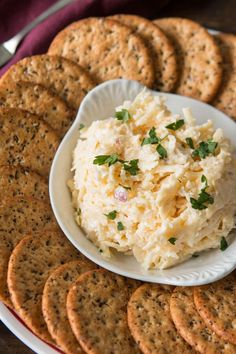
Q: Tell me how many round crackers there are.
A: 15